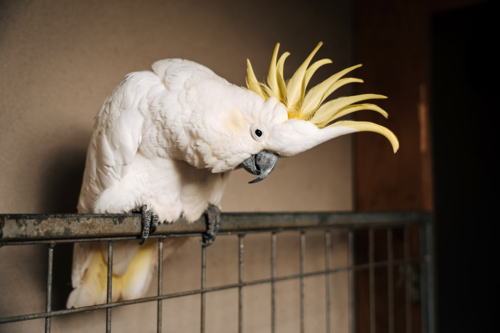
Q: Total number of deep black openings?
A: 1